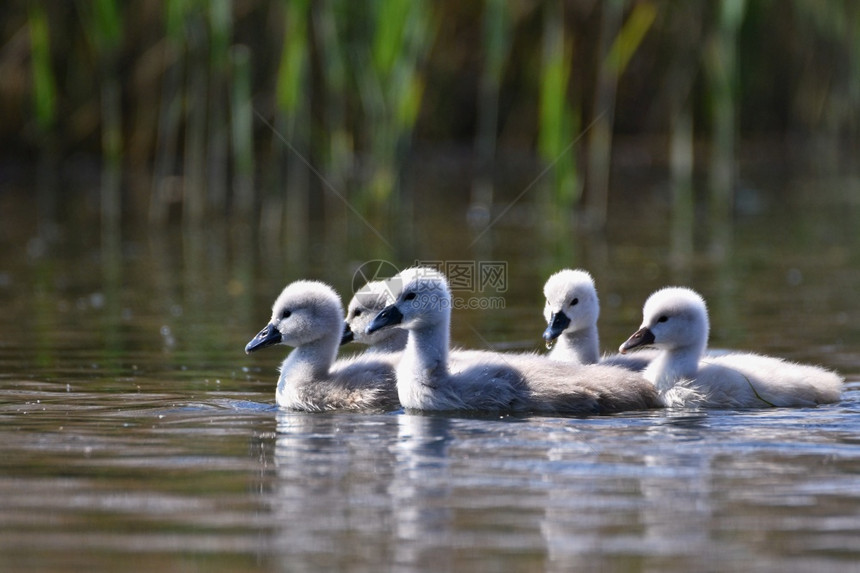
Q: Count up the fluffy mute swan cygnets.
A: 5